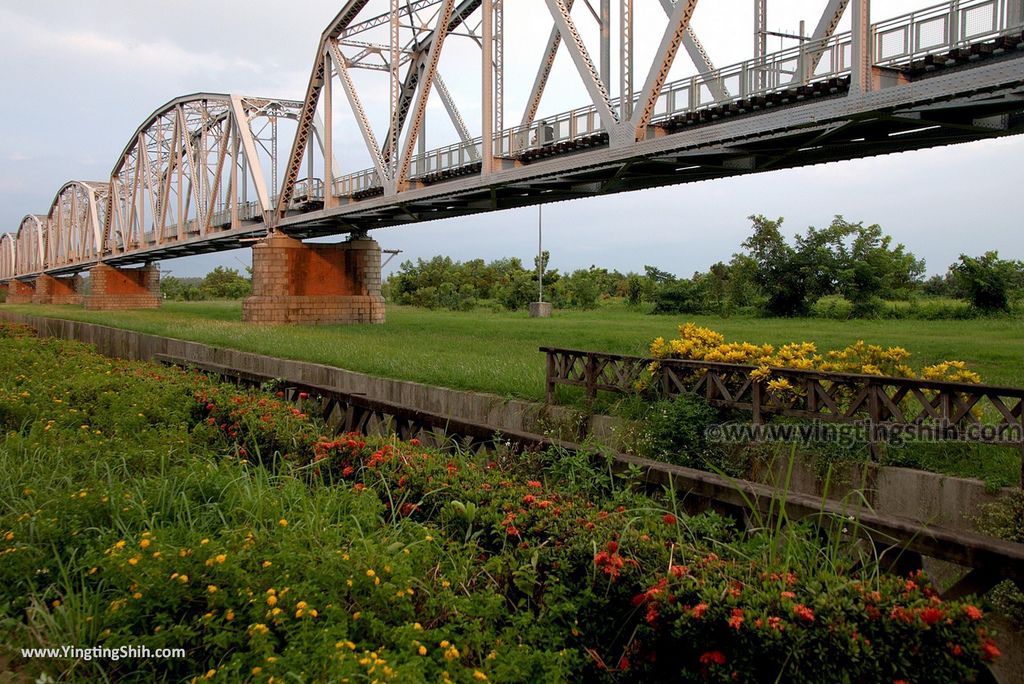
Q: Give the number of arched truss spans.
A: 5